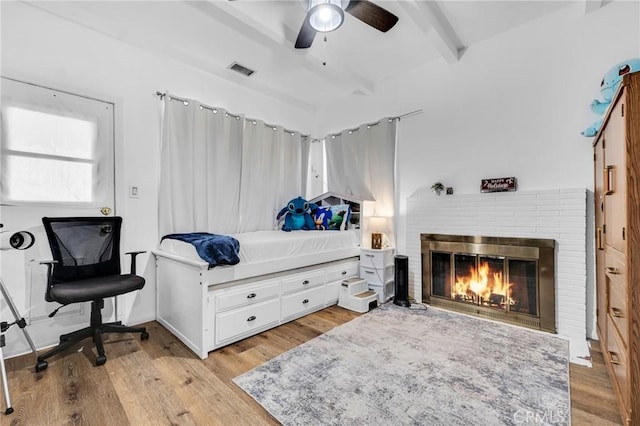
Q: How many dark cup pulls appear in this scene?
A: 5